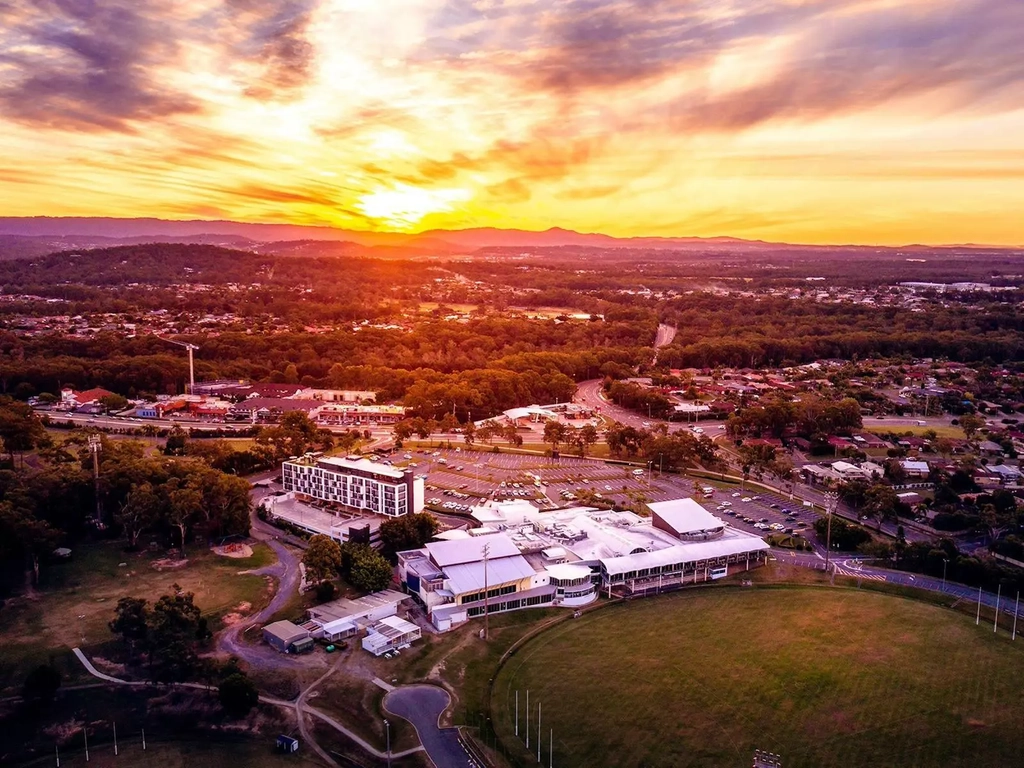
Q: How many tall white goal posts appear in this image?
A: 11